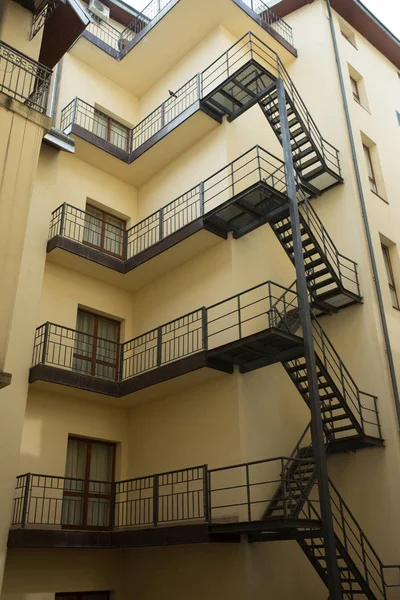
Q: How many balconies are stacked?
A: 5